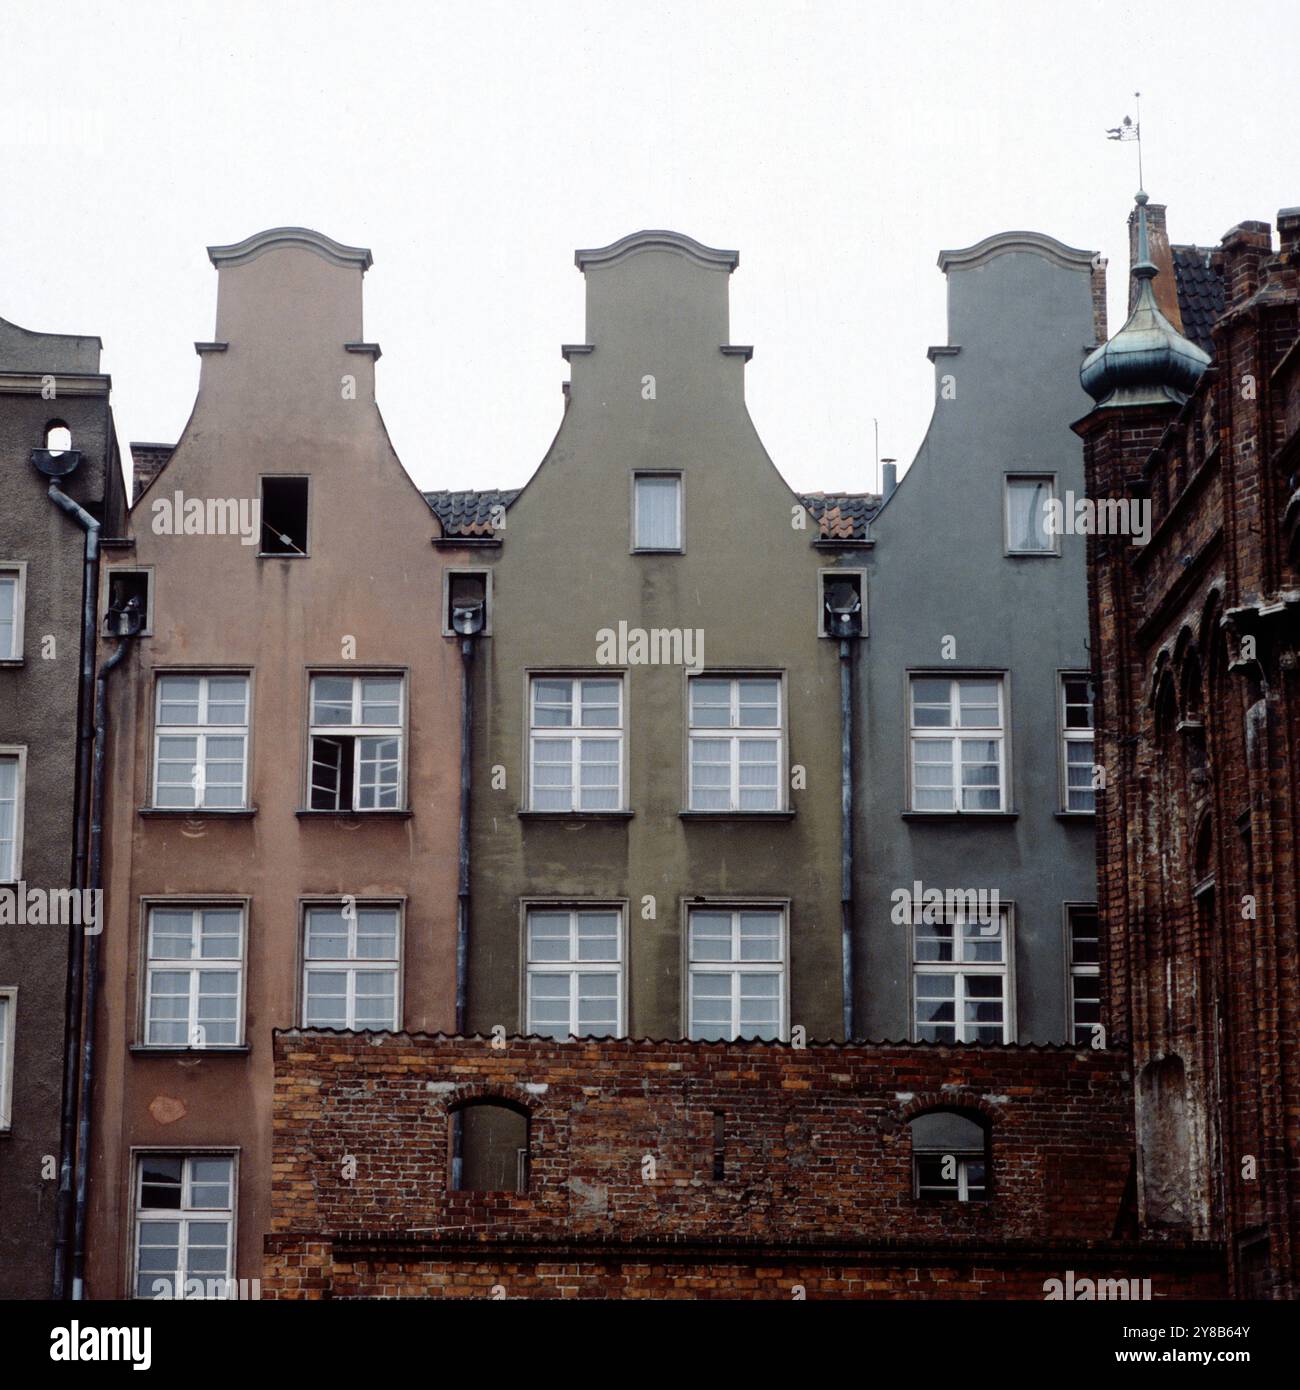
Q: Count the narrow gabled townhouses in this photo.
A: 3